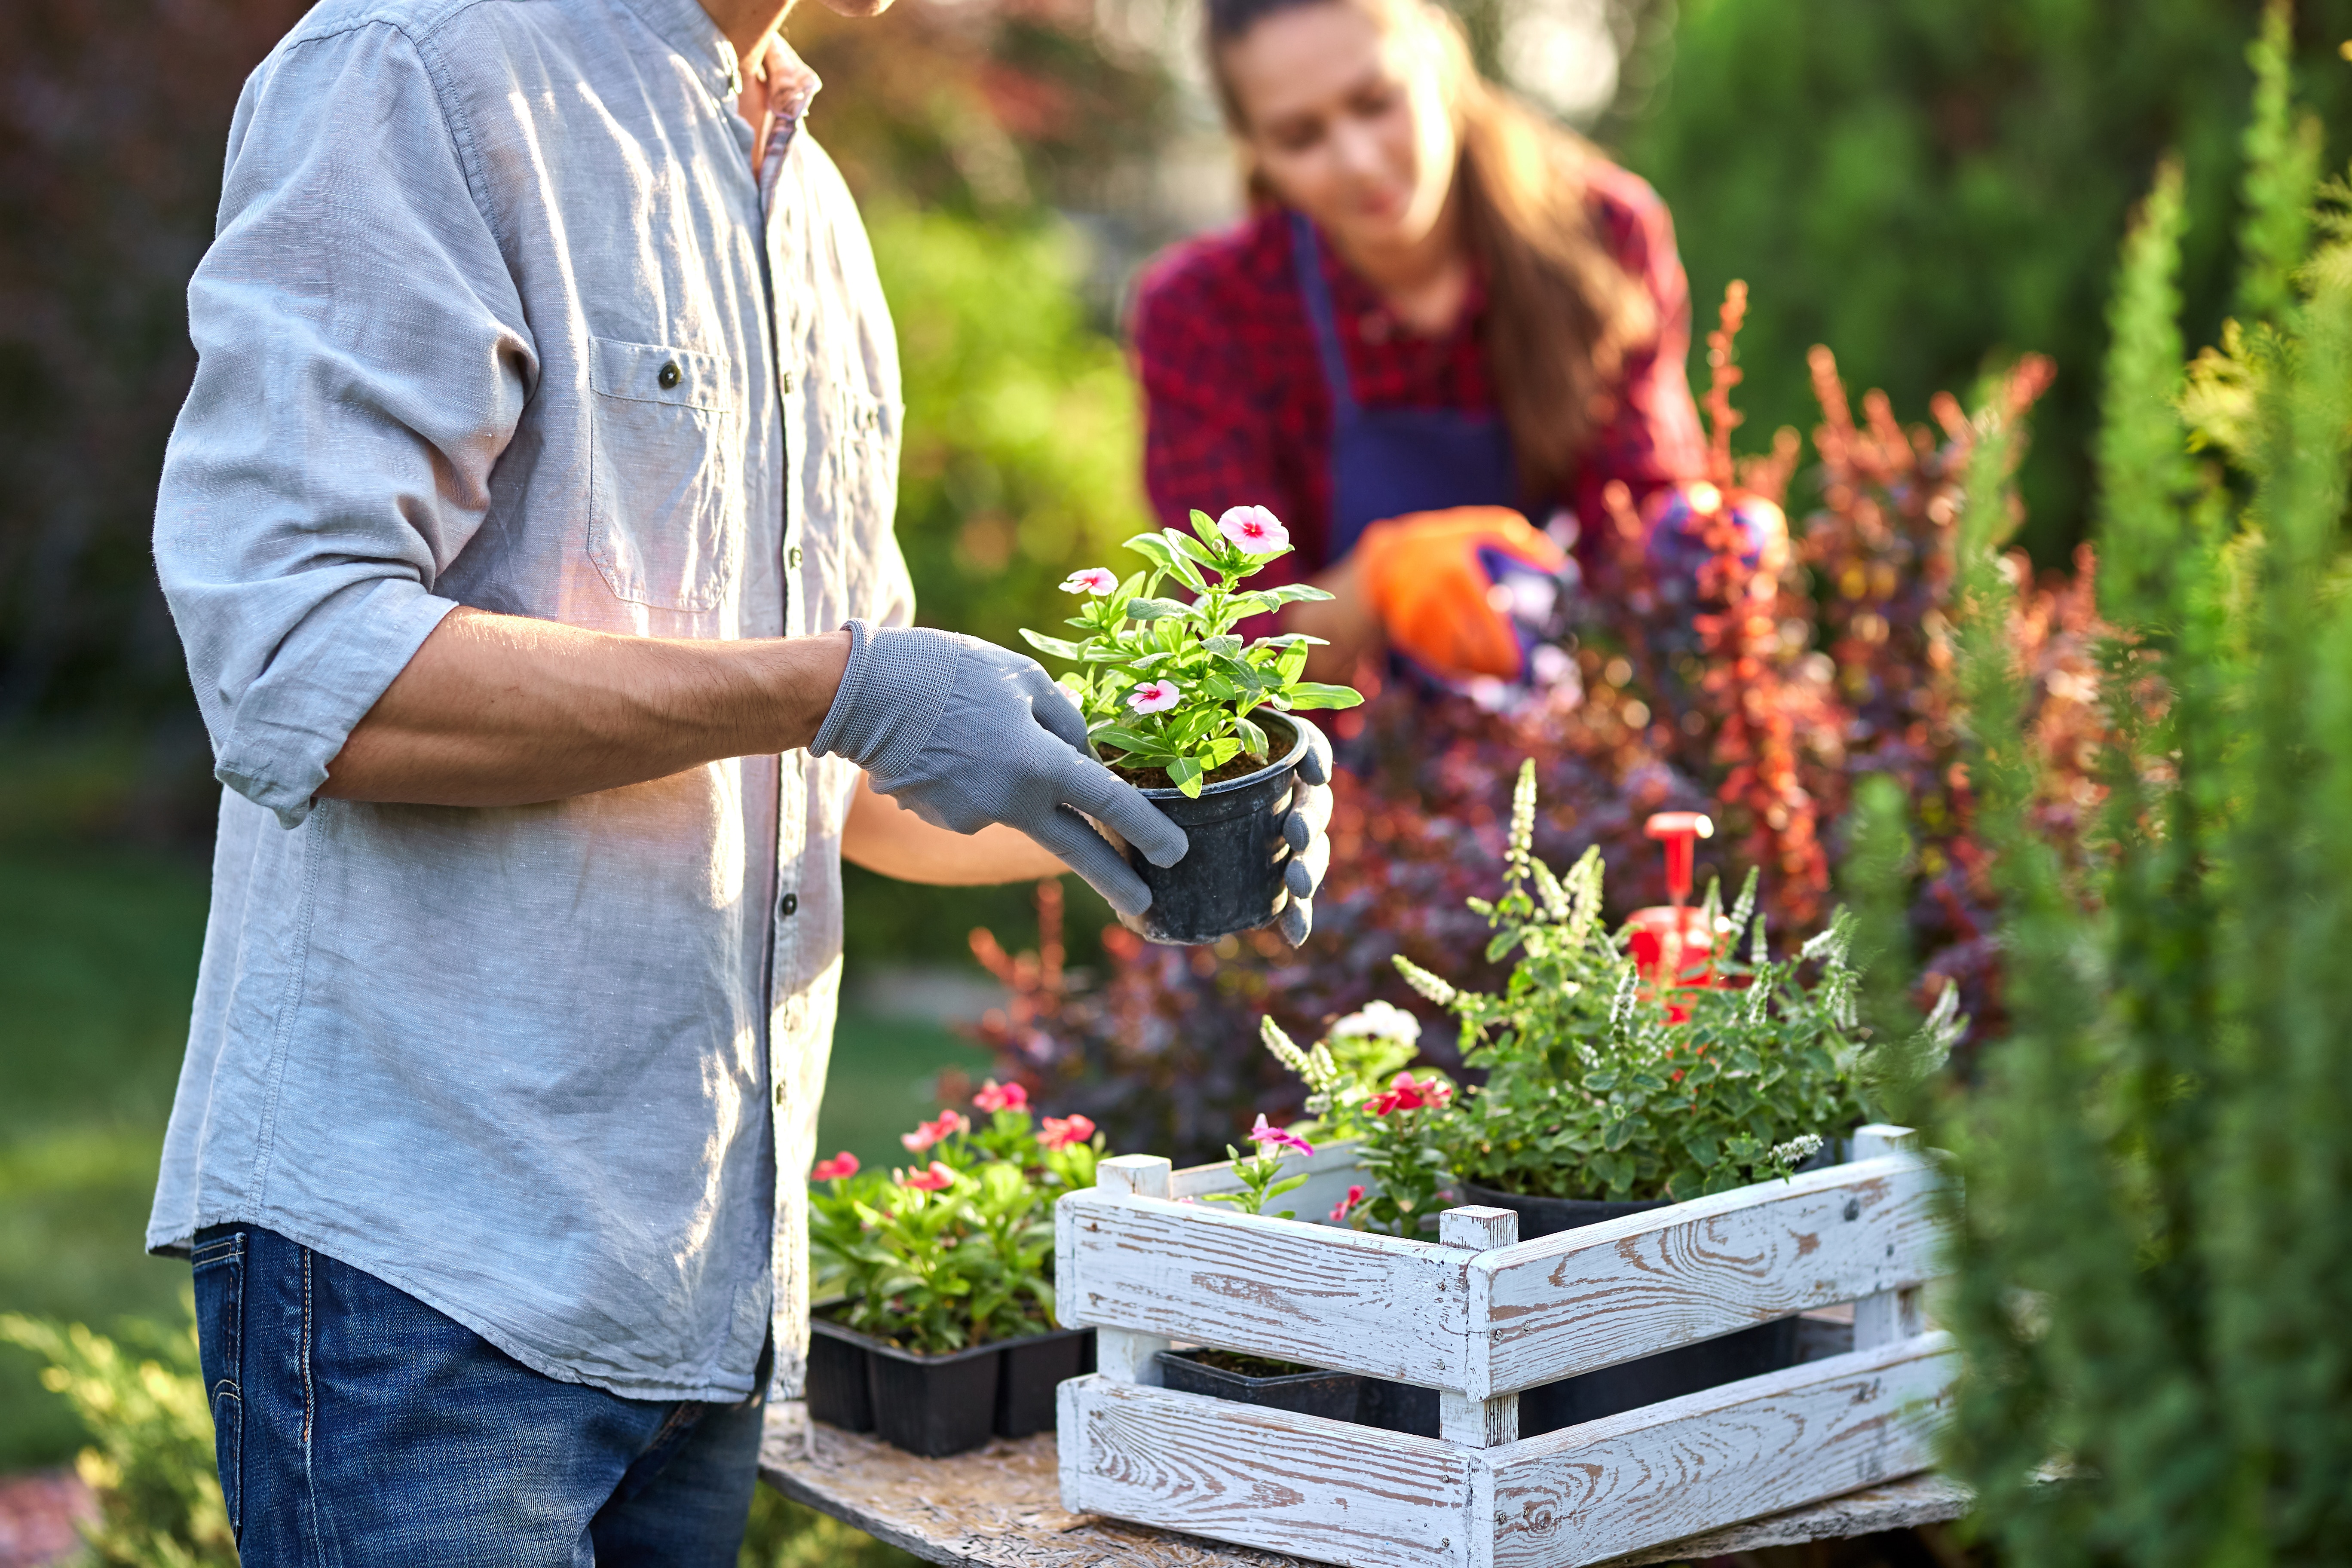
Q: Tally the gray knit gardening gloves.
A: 2